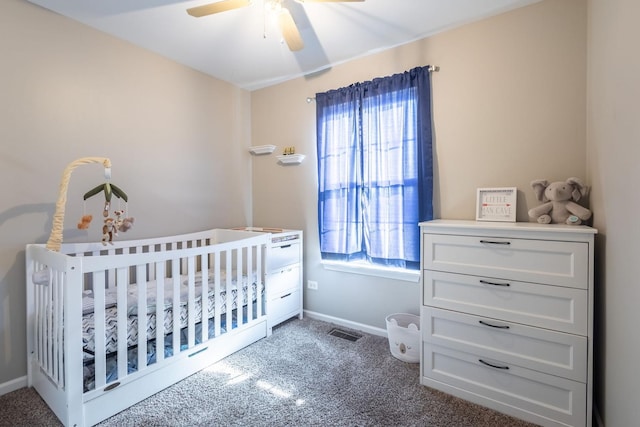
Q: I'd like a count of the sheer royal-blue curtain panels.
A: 2